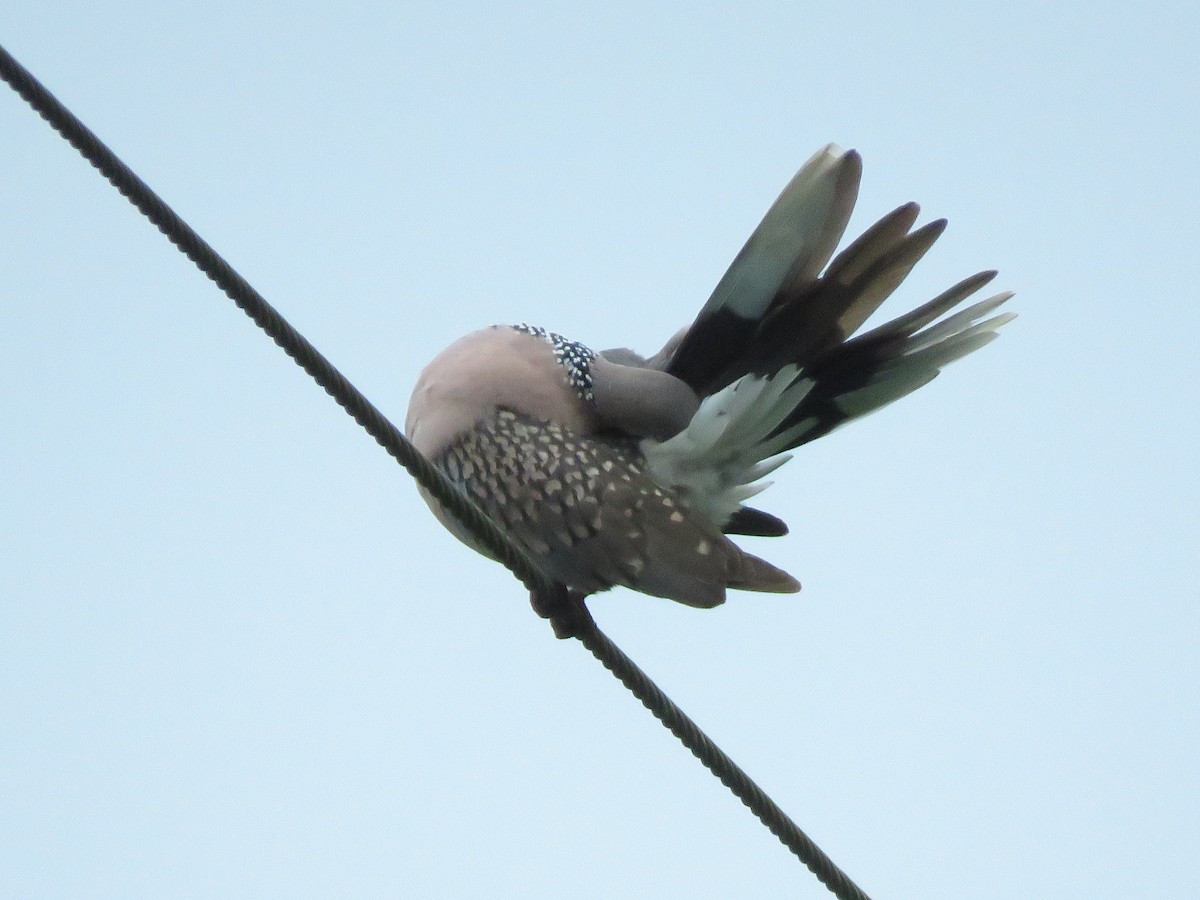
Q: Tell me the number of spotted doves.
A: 1